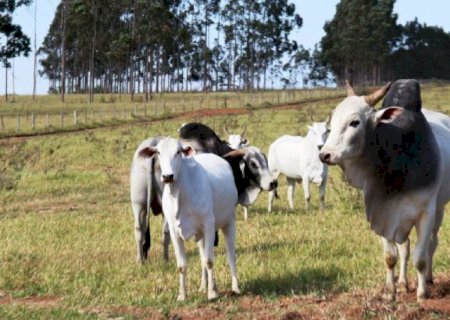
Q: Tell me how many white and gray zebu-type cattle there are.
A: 5